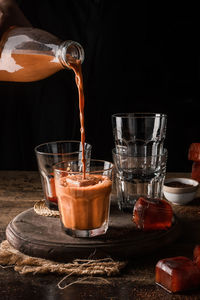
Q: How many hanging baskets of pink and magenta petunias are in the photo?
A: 0